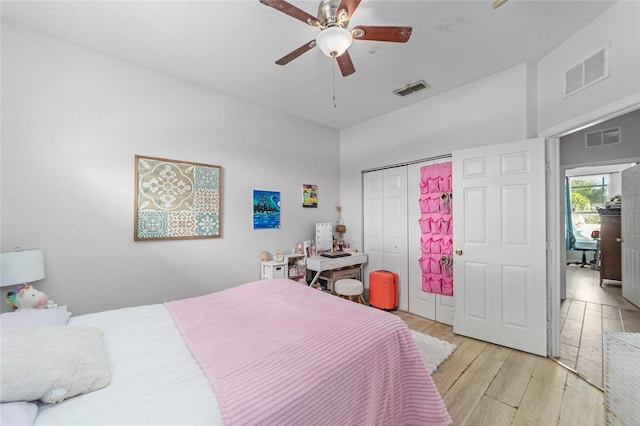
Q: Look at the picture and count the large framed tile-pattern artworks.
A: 1